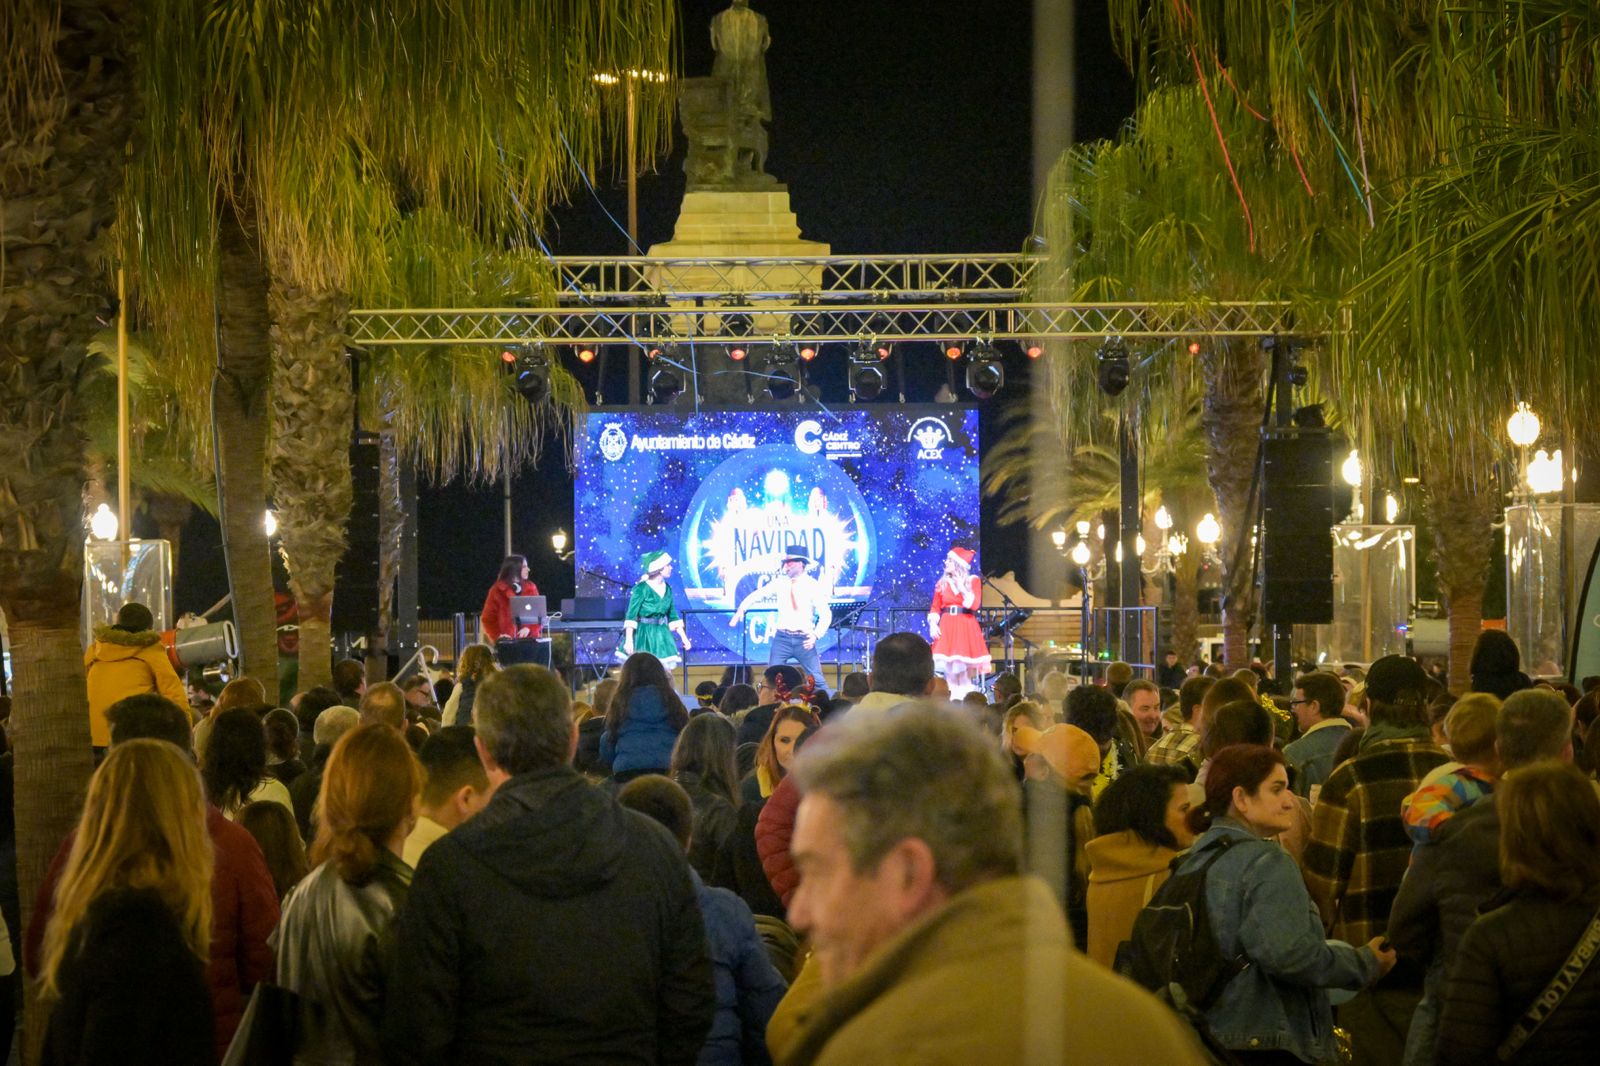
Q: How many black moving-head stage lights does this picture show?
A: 6